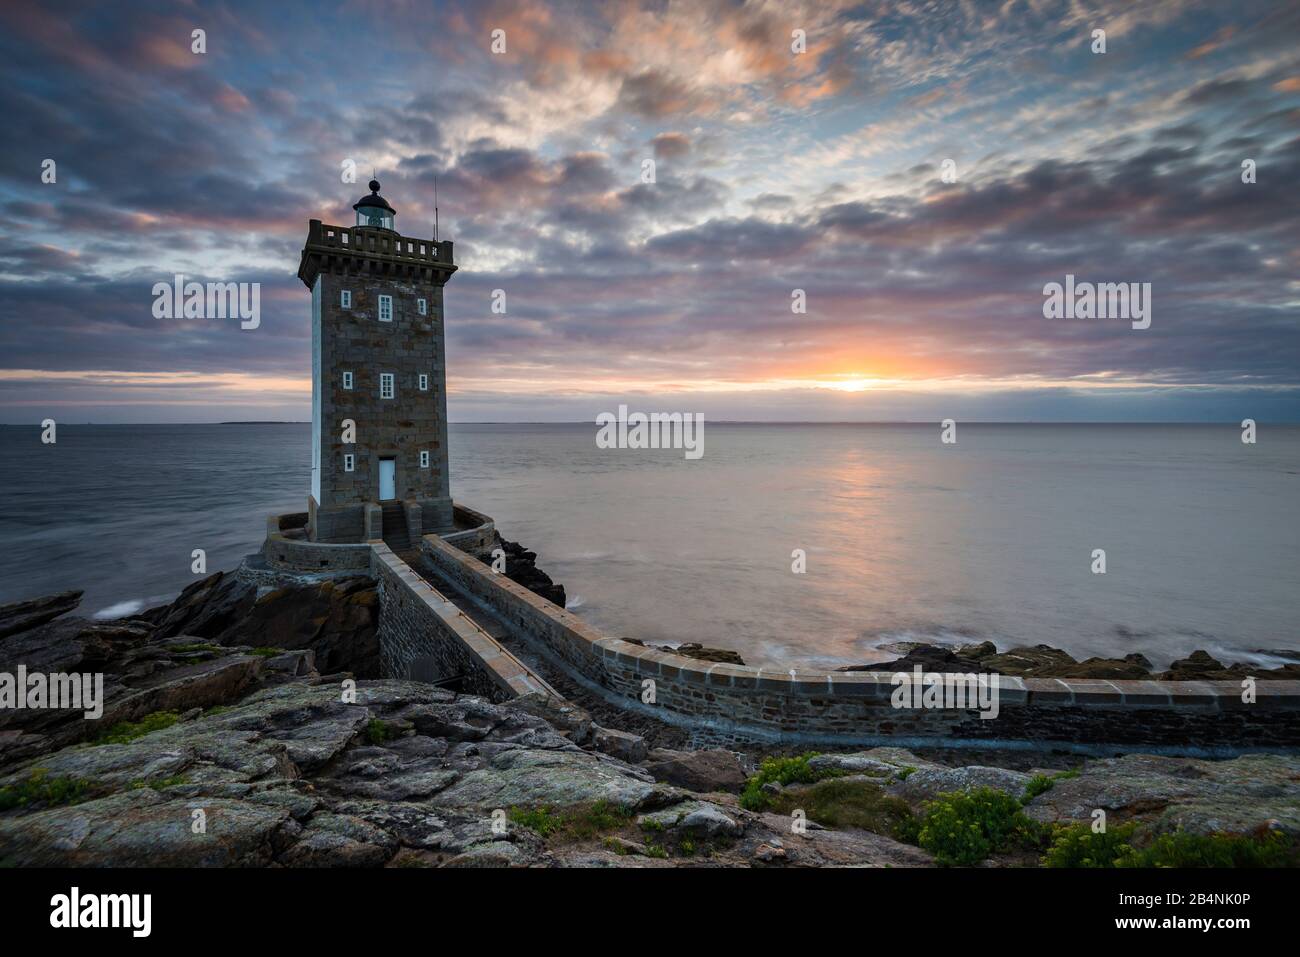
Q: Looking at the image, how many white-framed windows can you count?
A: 8